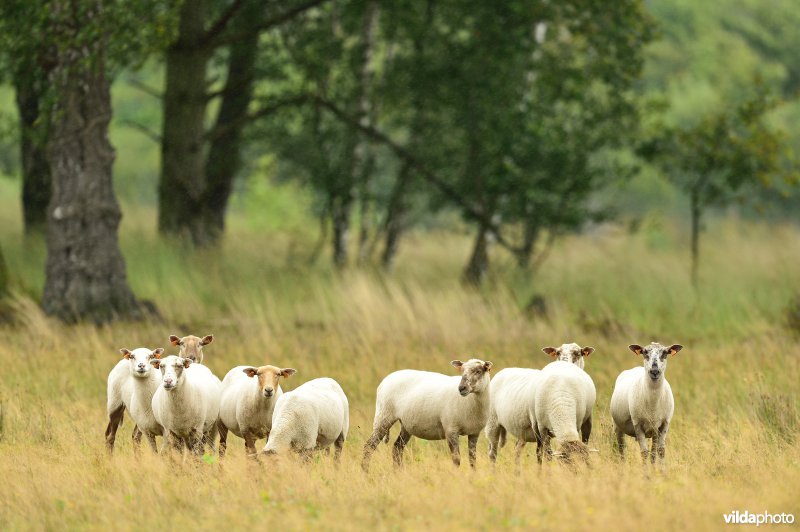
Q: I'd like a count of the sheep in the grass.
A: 9